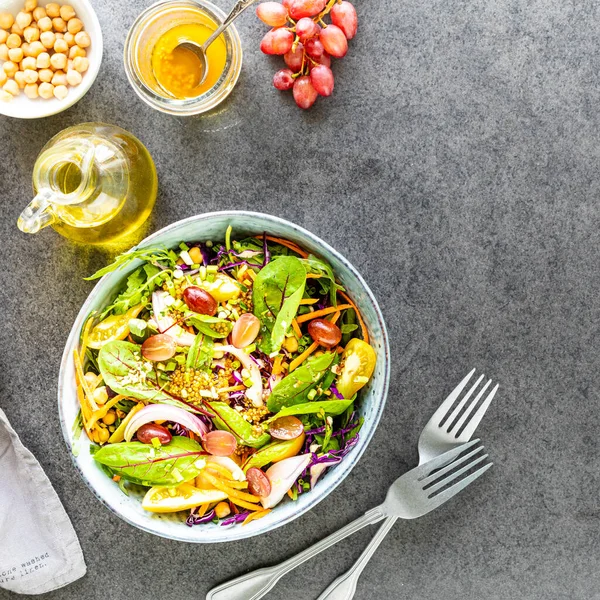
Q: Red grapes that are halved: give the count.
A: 5